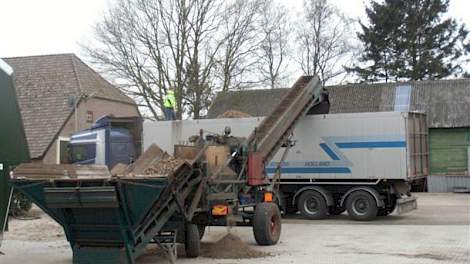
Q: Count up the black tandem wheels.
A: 2